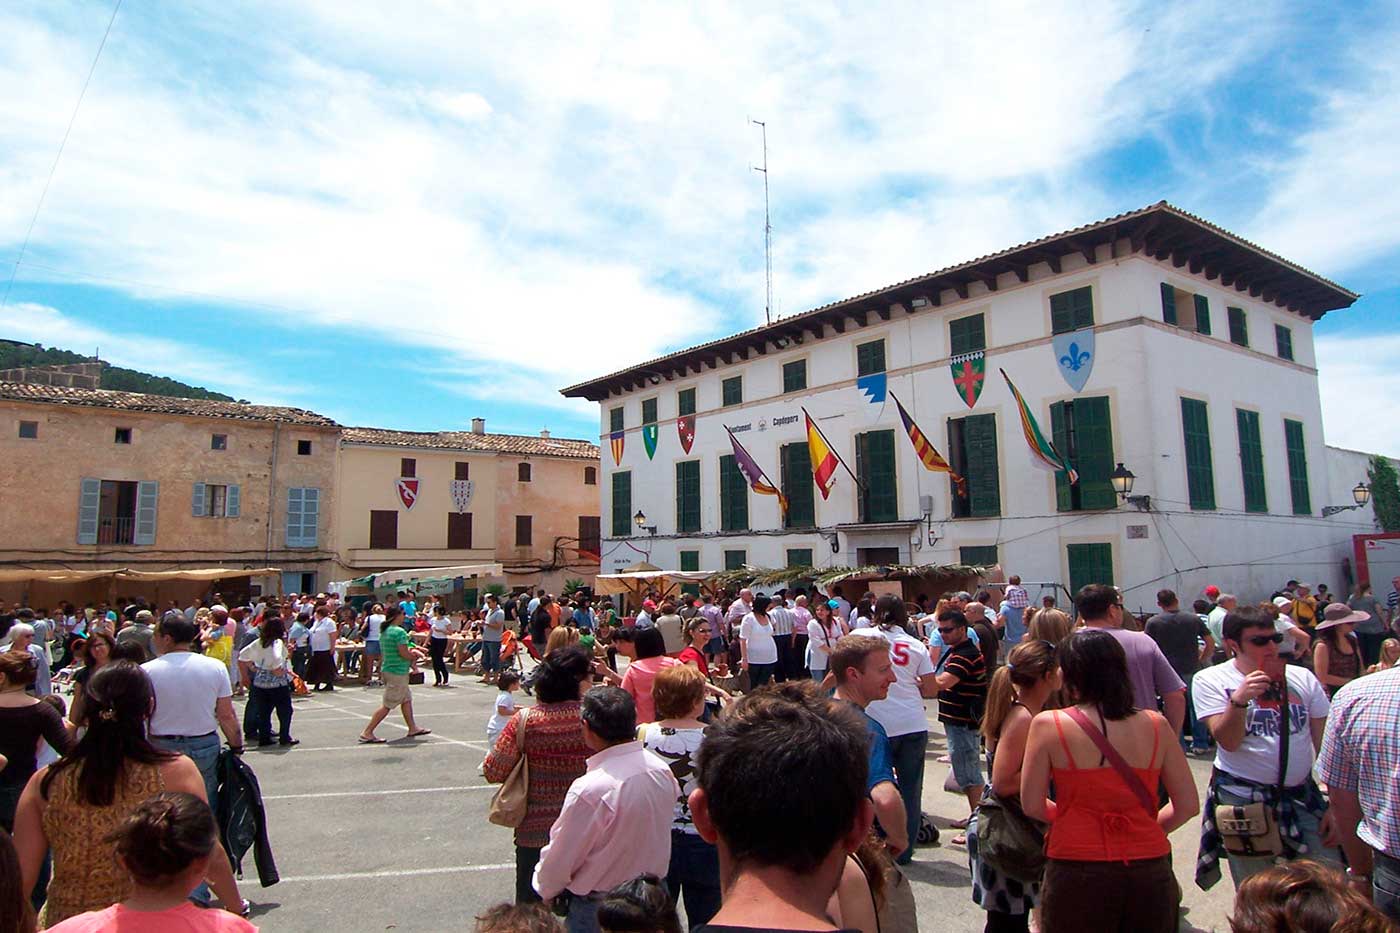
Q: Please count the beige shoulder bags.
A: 2